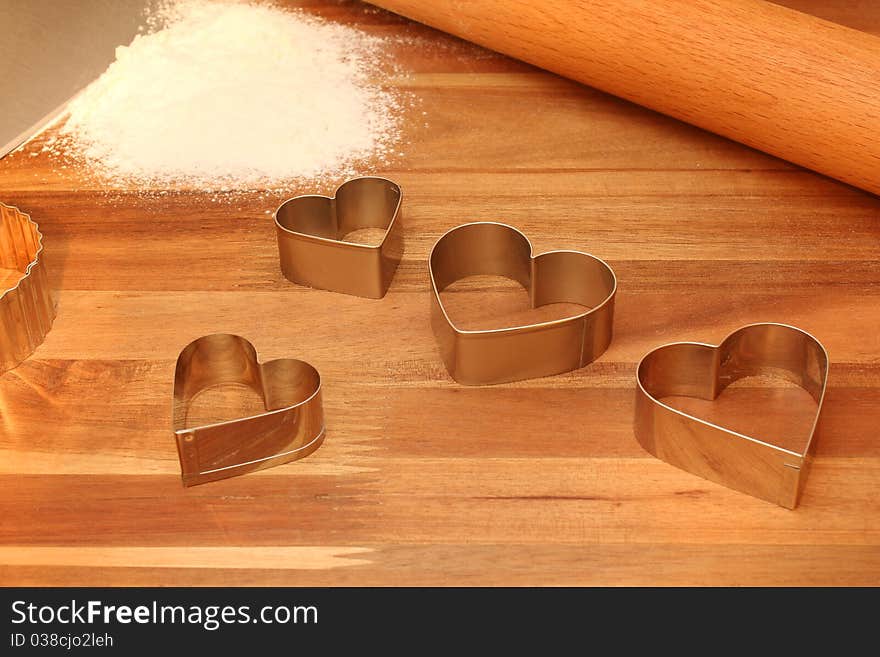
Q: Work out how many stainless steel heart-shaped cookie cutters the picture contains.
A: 4